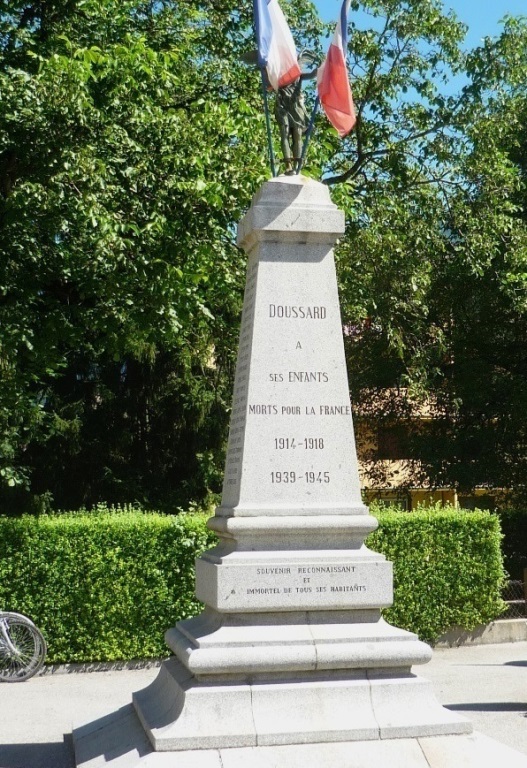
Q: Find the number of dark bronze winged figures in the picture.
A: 1